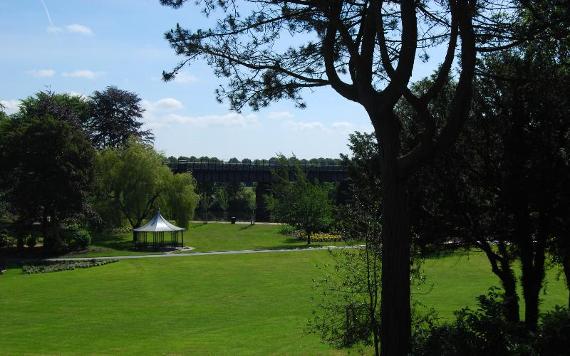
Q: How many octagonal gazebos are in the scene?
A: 1